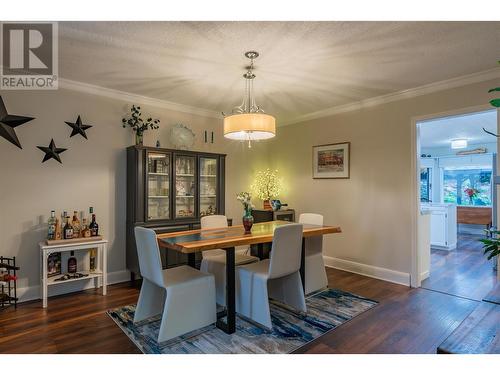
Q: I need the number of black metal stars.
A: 3